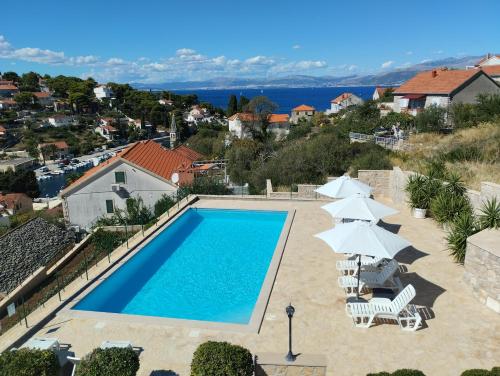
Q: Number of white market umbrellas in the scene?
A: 3